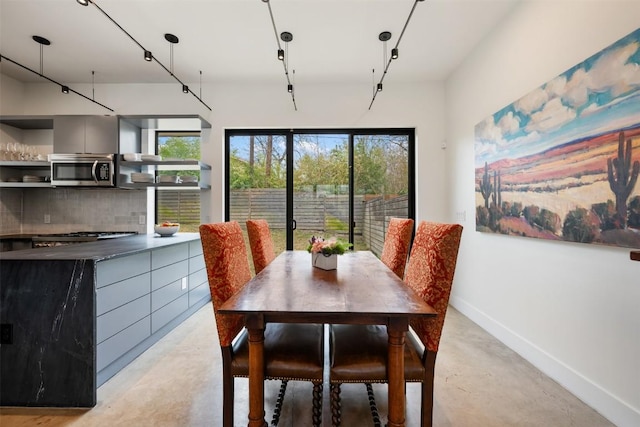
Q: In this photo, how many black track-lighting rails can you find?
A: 4